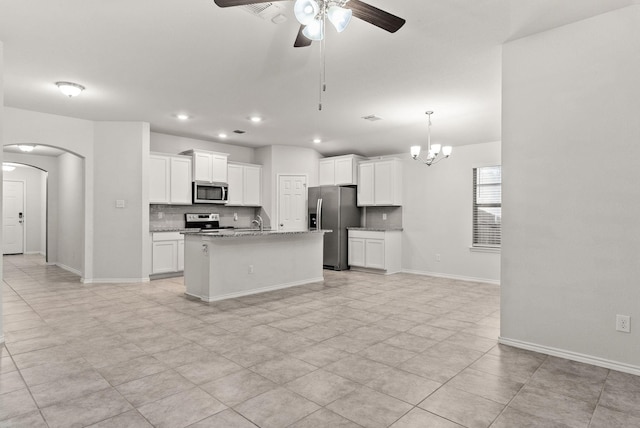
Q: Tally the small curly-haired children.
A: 0